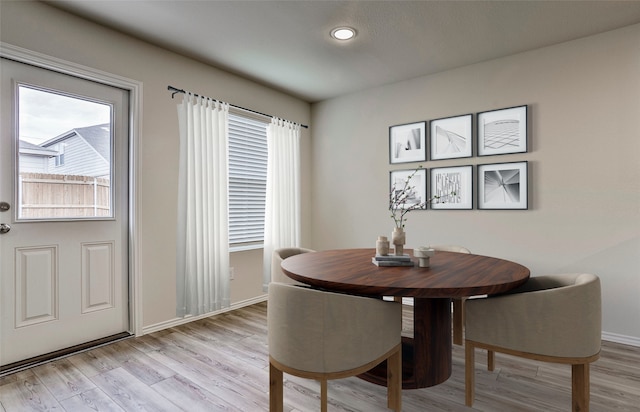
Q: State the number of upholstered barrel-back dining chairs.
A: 4